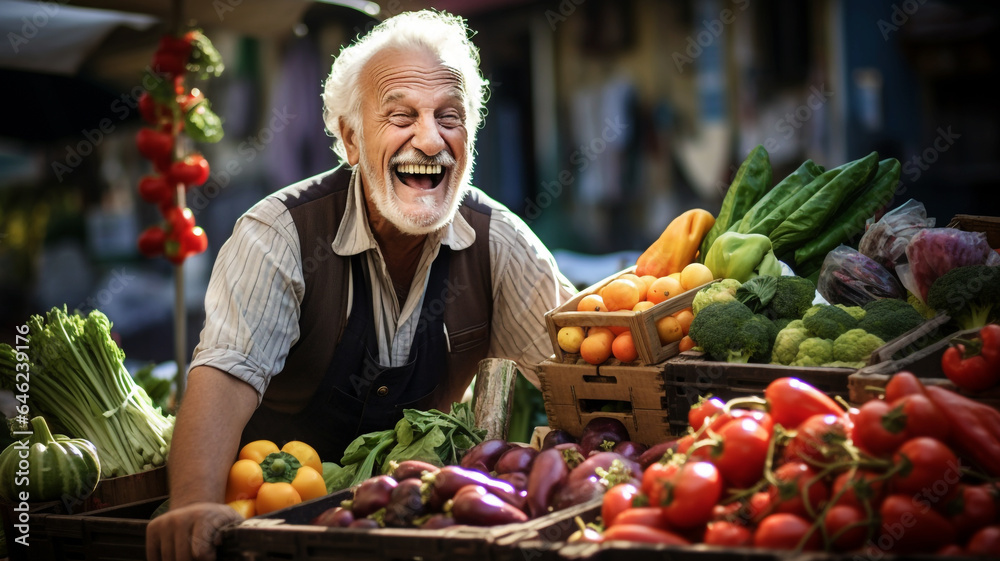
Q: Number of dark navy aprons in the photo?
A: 1